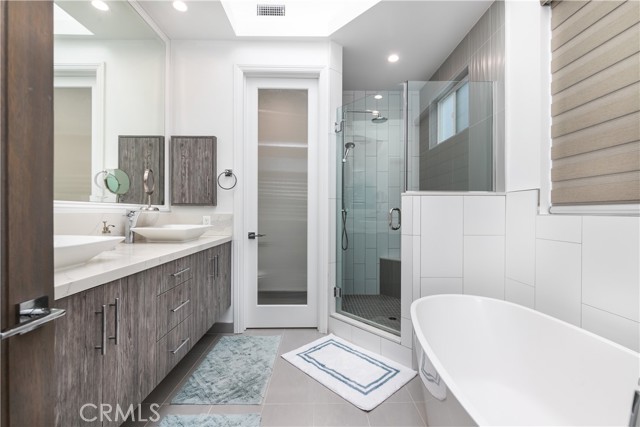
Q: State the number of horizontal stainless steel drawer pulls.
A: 3